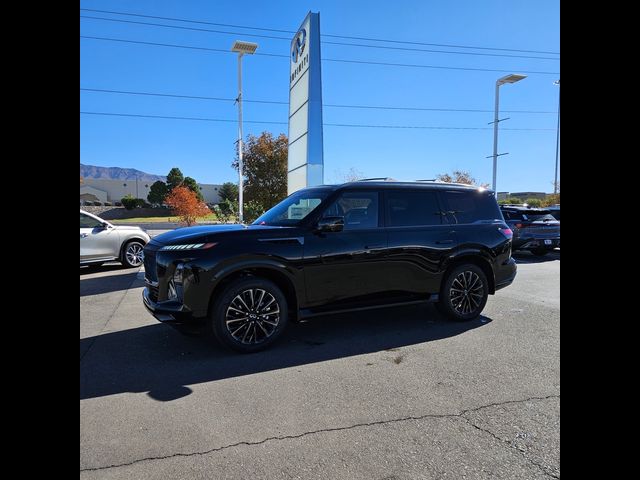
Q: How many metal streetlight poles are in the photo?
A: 3